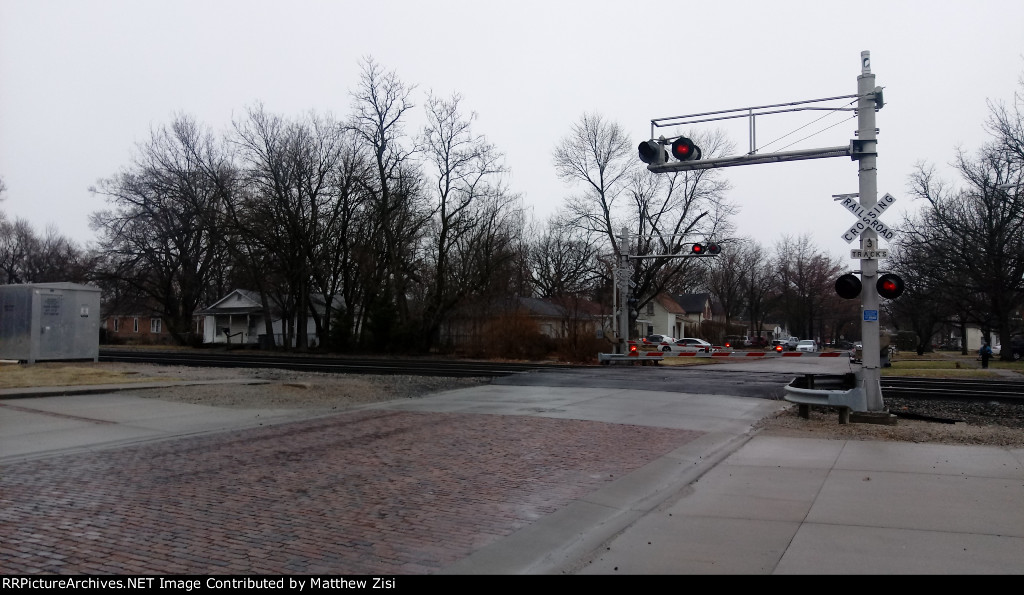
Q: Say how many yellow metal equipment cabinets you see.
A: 0